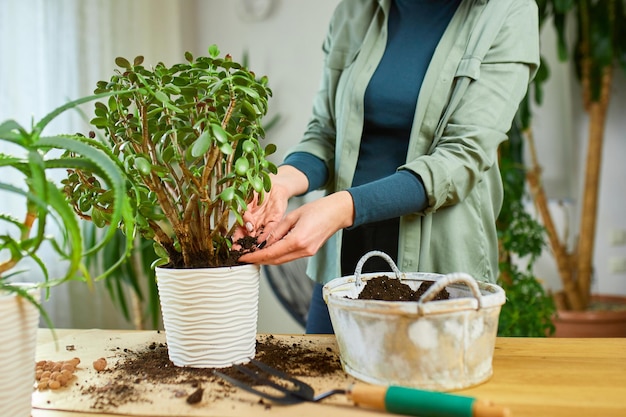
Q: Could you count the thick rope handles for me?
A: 2